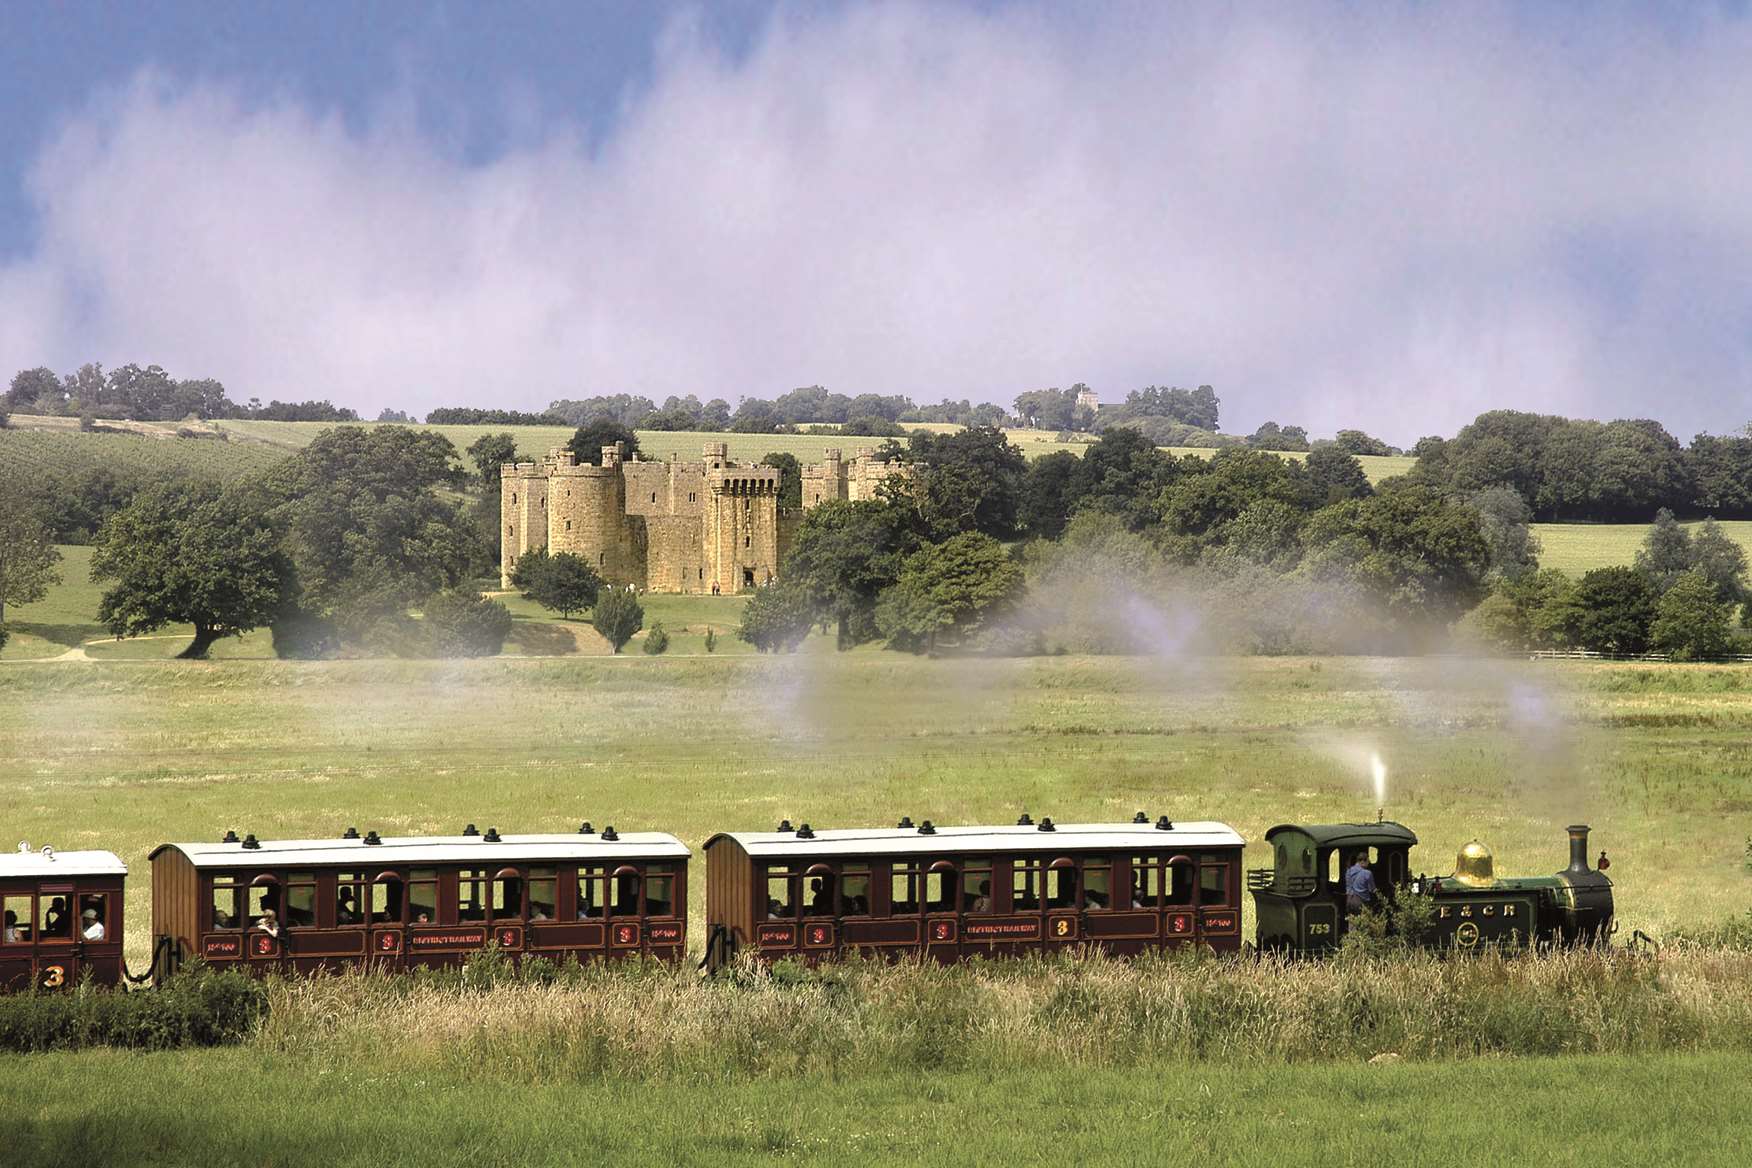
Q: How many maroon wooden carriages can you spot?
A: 3